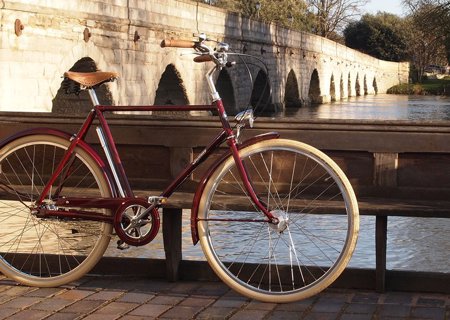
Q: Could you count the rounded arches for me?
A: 12